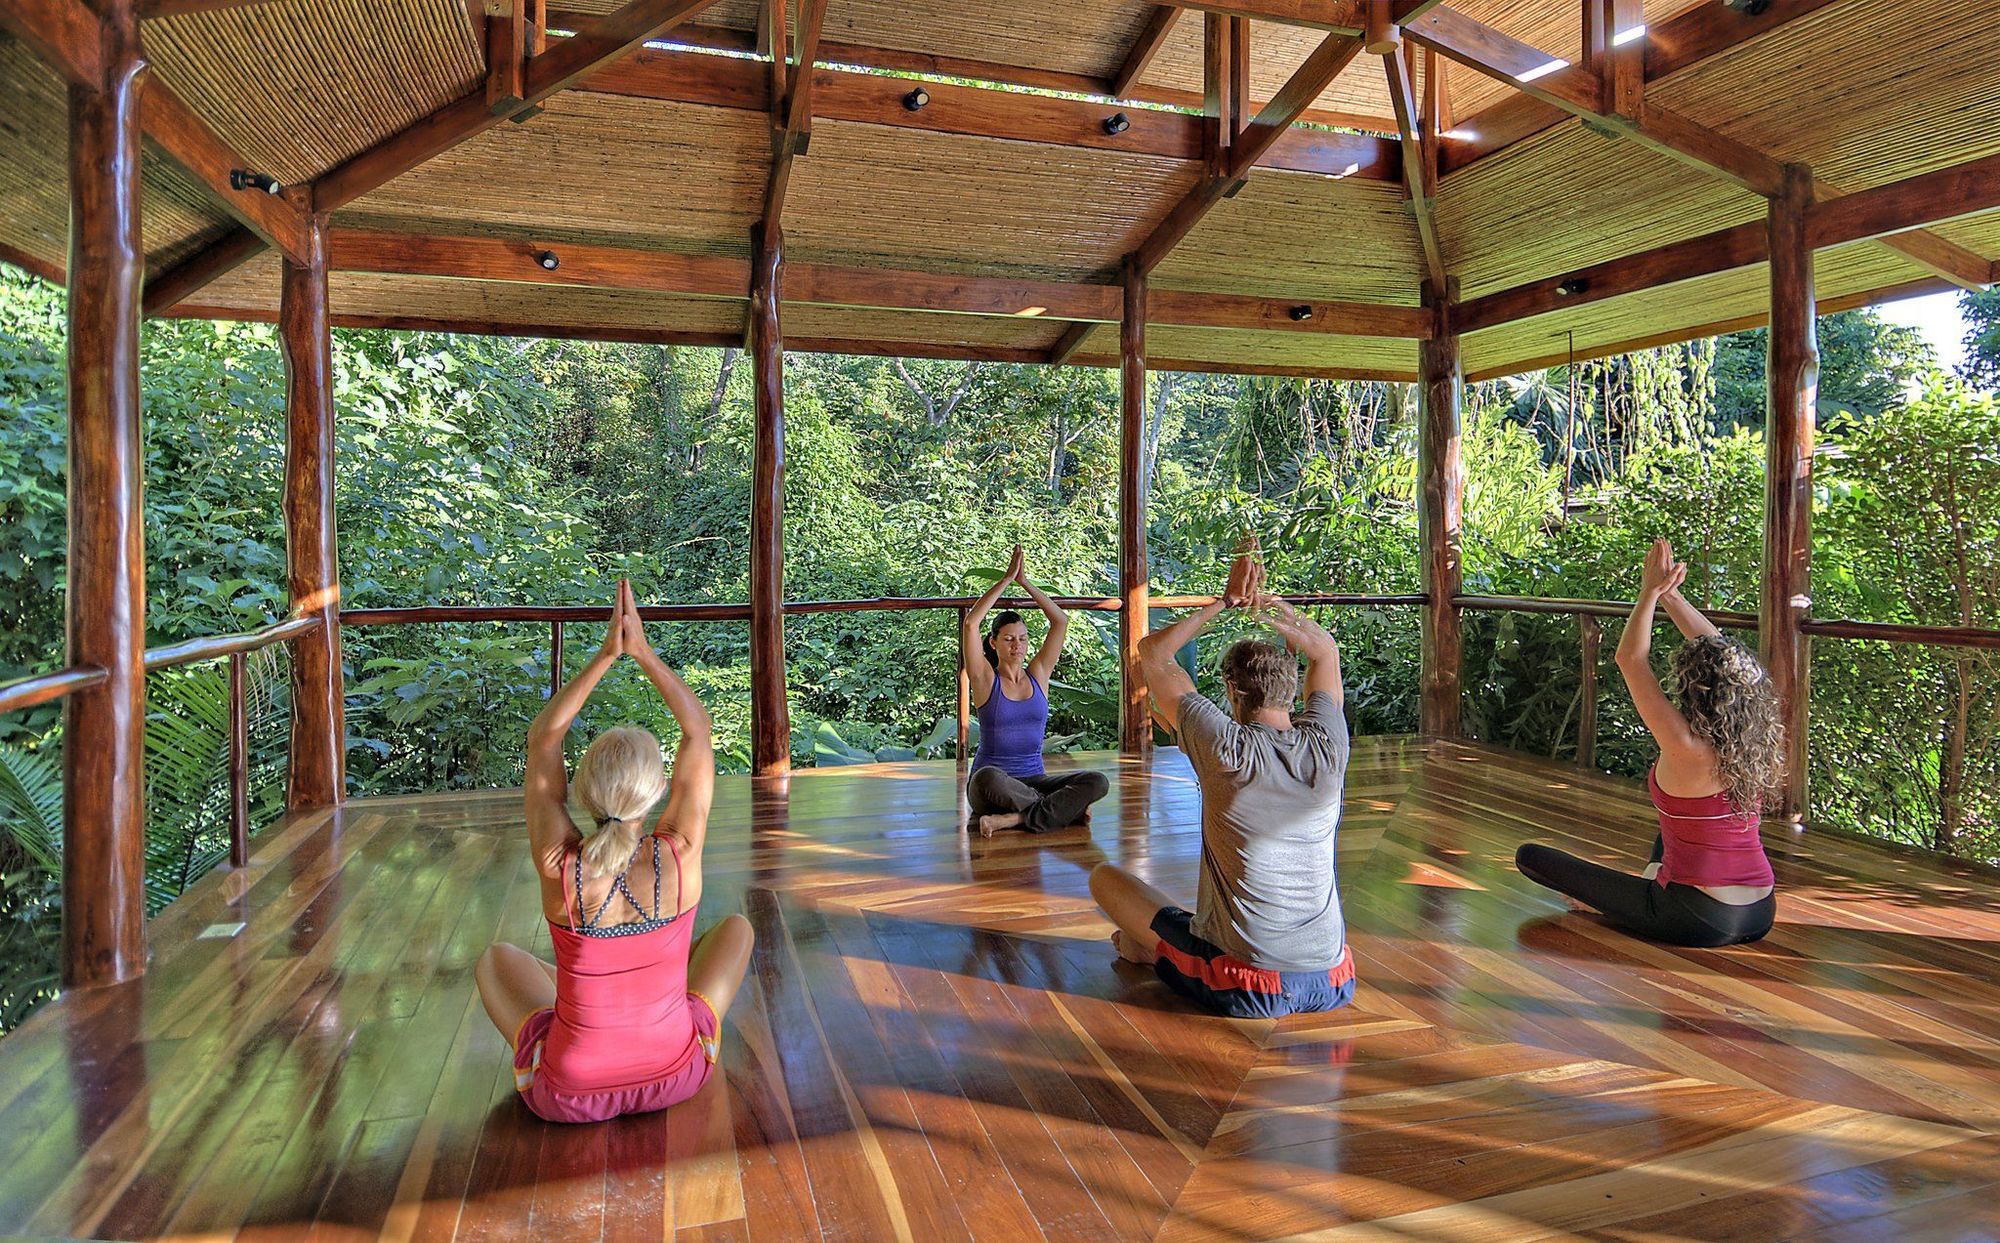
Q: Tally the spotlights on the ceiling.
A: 7